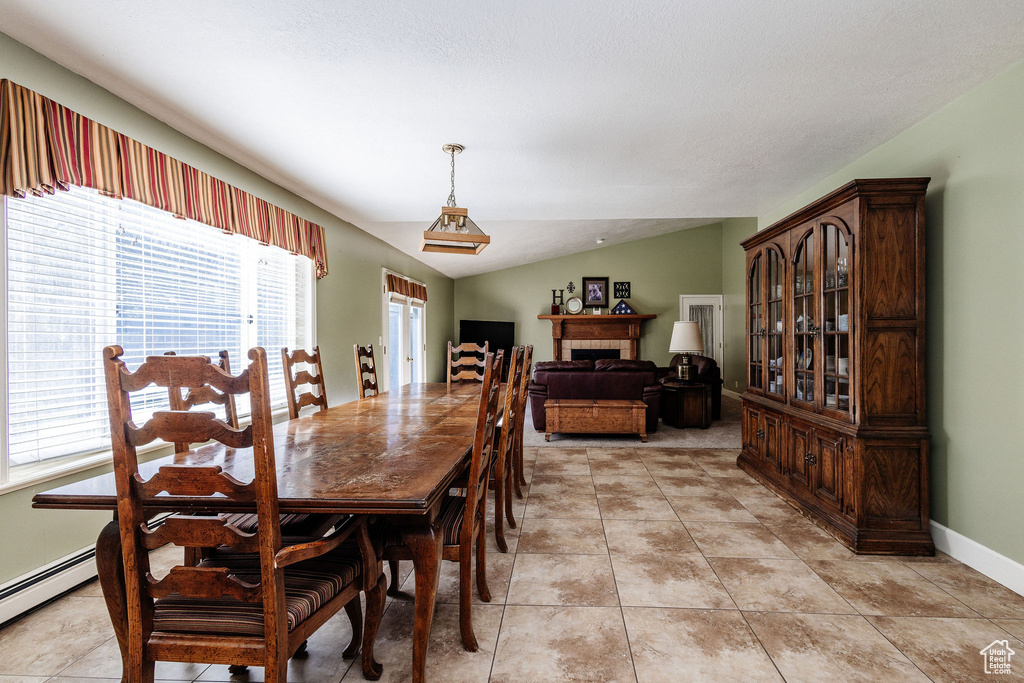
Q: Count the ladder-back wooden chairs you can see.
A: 8